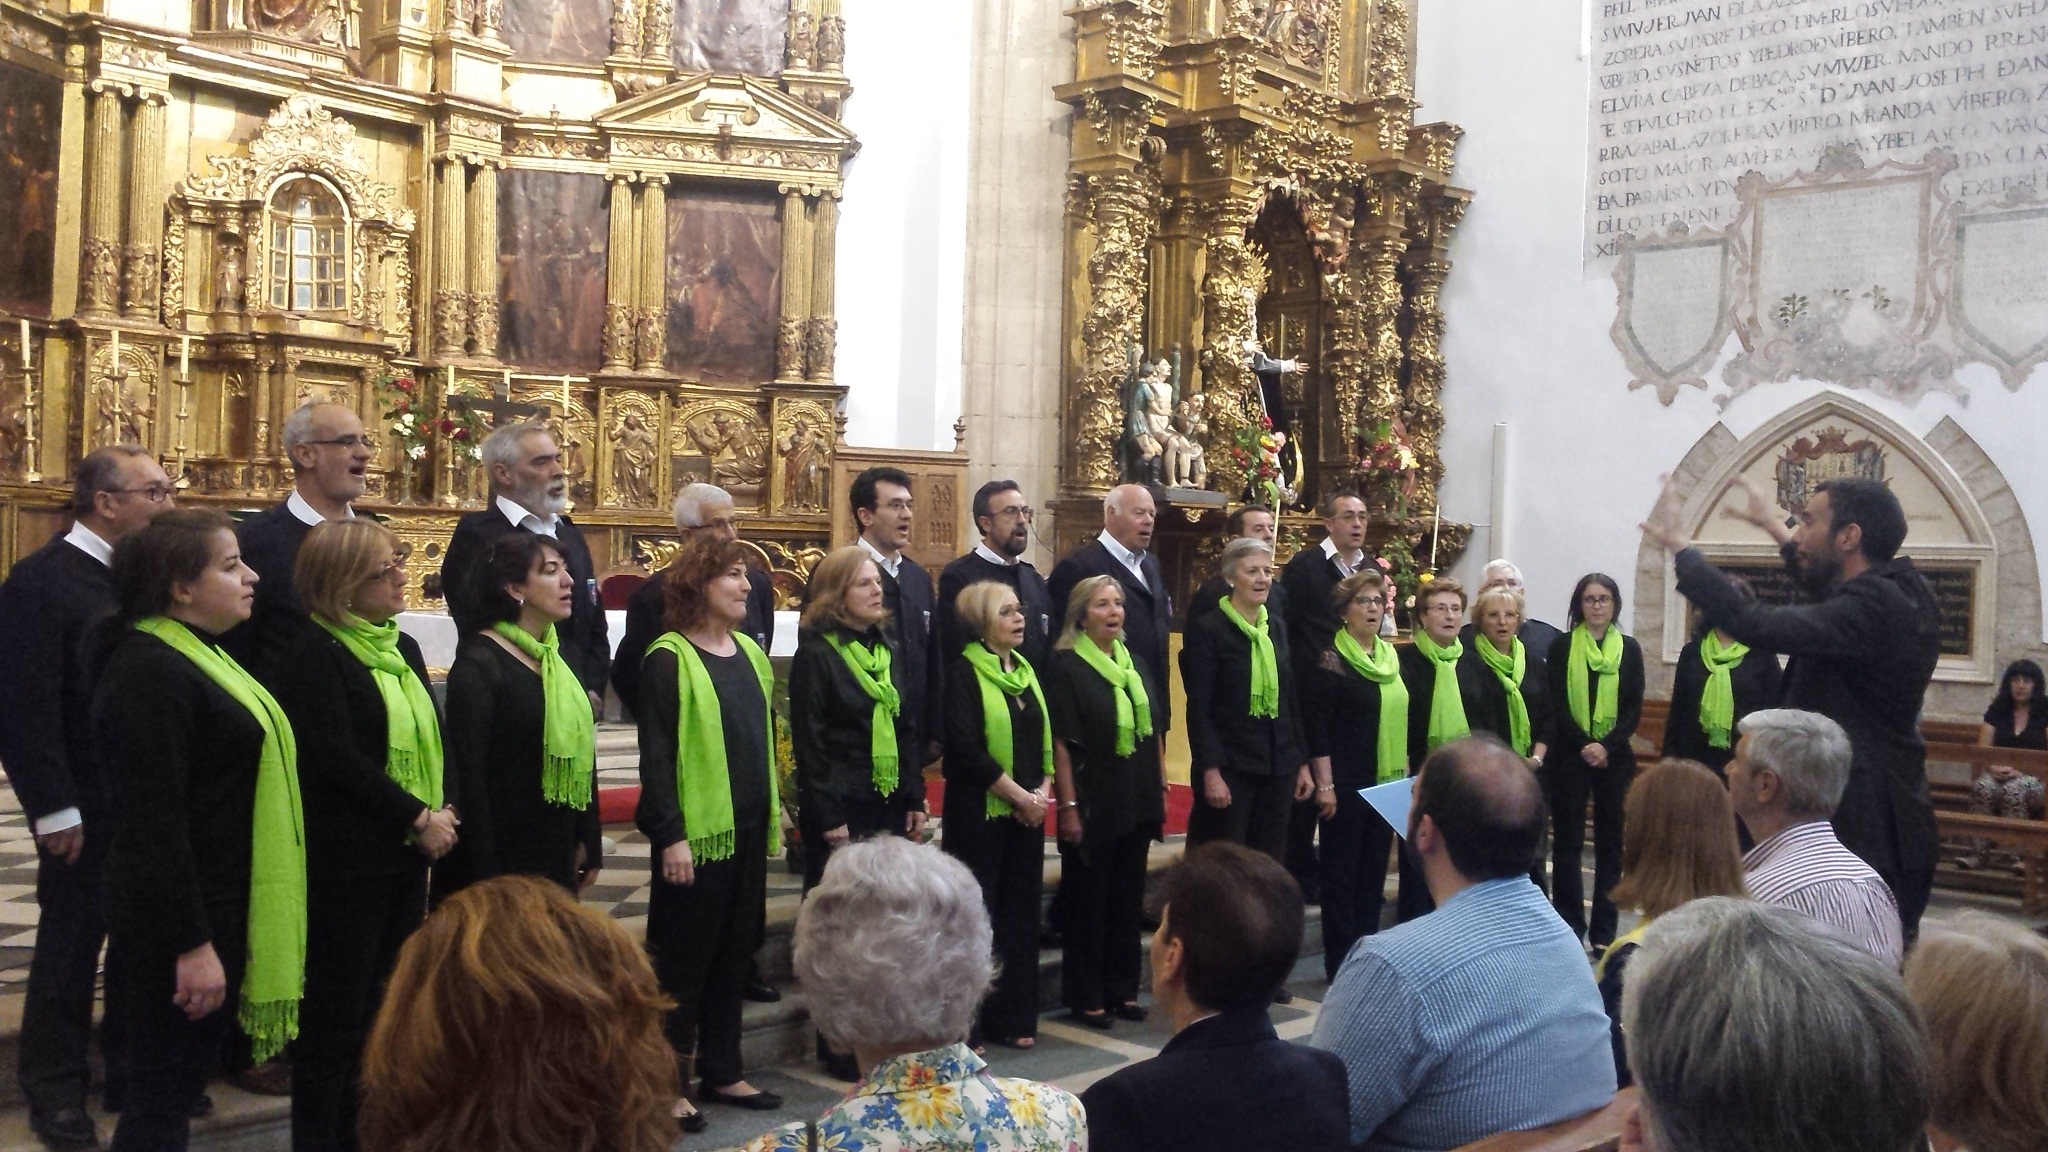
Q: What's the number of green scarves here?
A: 13